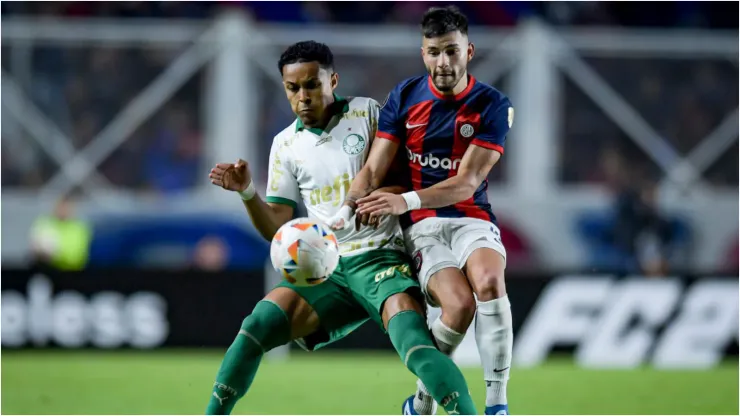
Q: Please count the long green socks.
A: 2